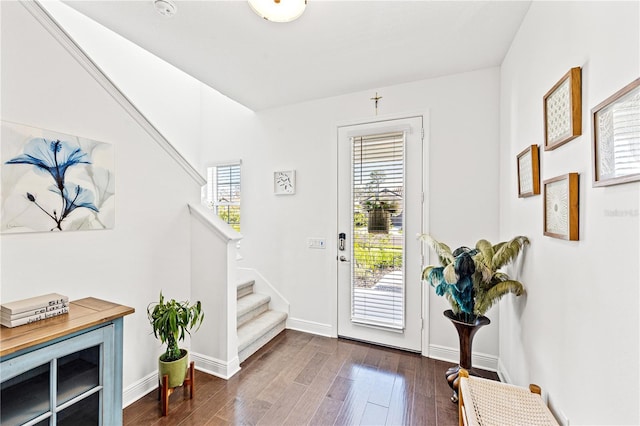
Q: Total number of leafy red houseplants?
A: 0